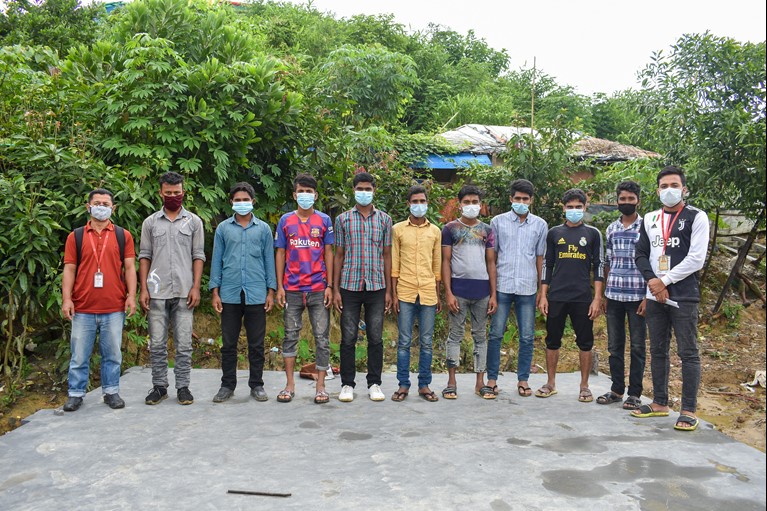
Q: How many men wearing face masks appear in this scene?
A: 11